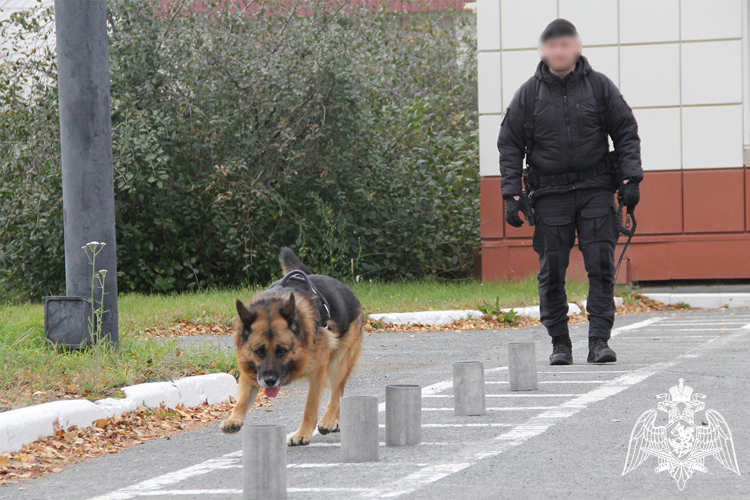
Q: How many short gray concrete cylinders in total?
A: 5